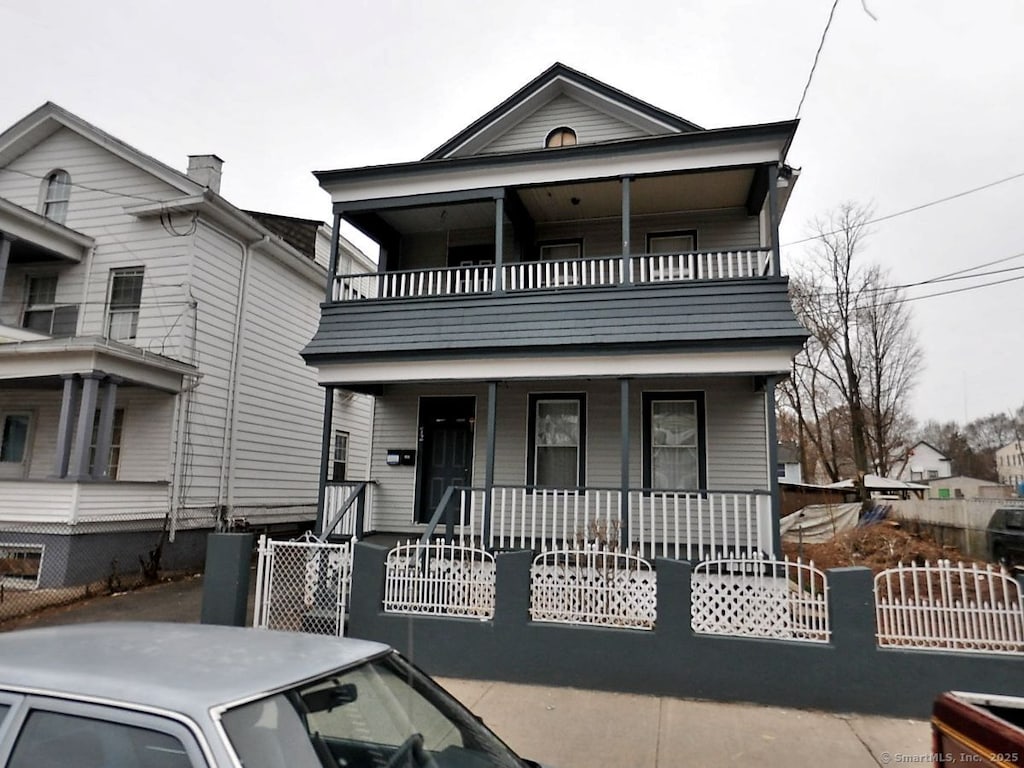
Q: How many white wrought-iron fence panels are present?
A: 4